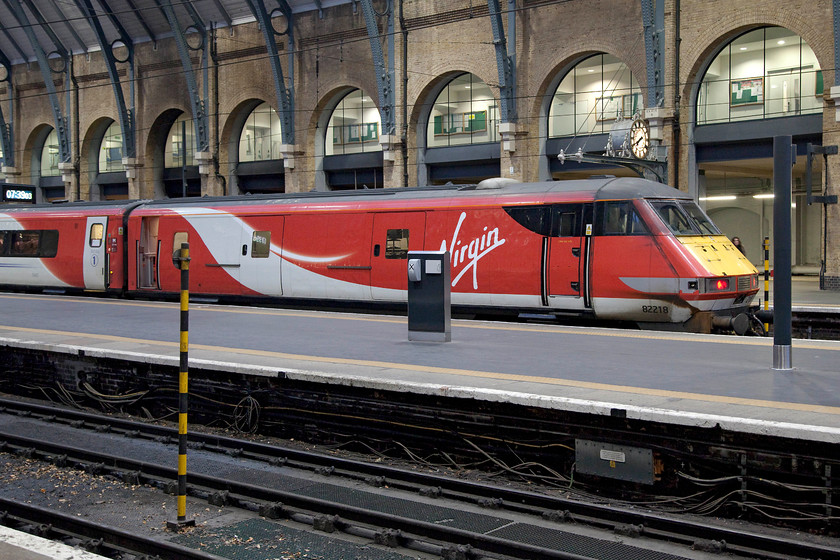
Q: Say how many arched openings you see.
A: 8